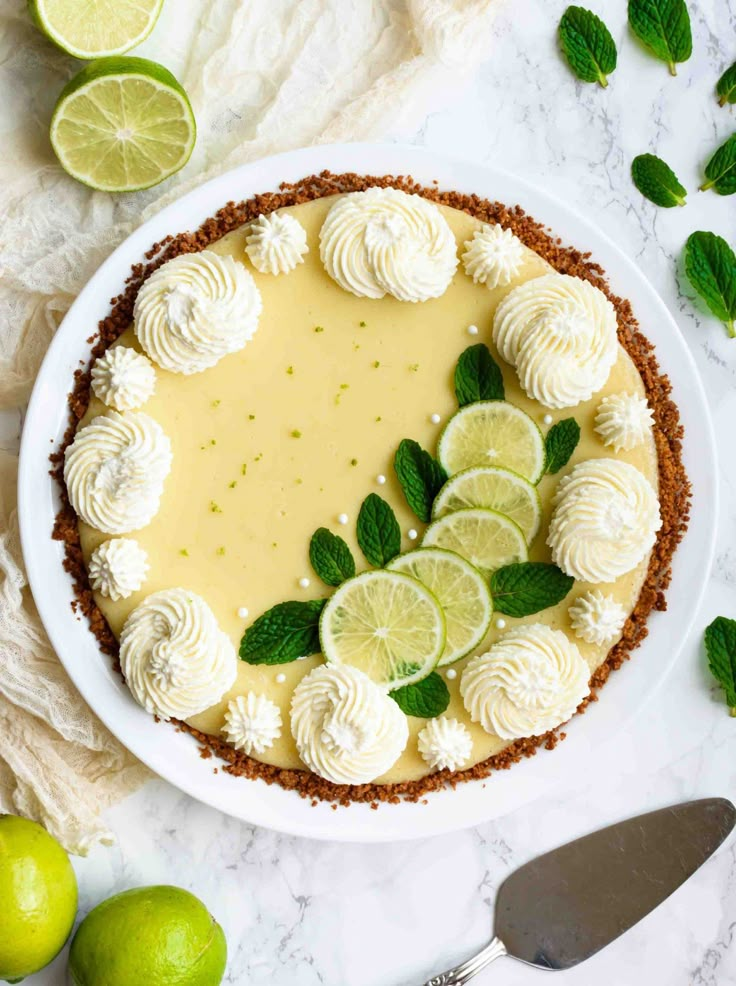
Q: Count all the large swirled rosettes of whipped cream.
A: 8